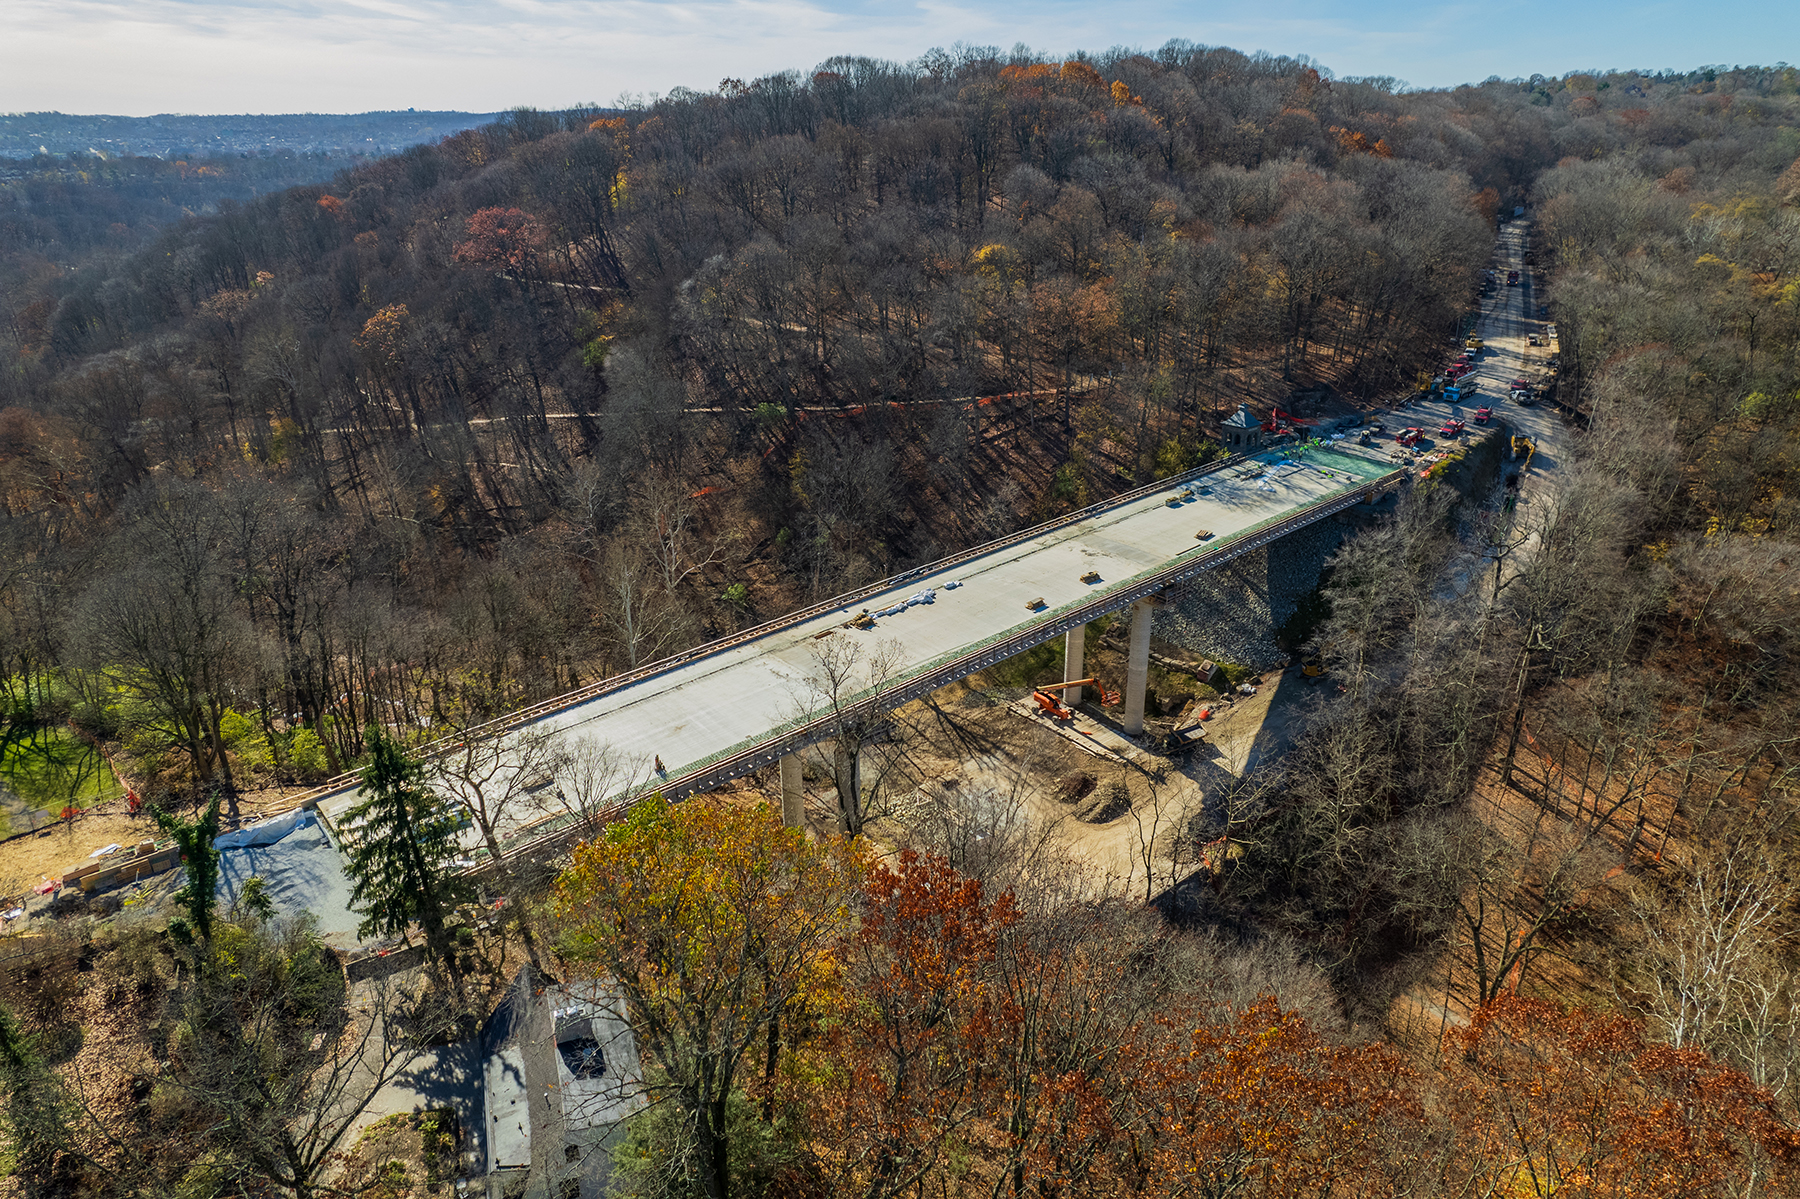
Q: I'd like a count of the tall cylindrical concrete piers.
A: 4